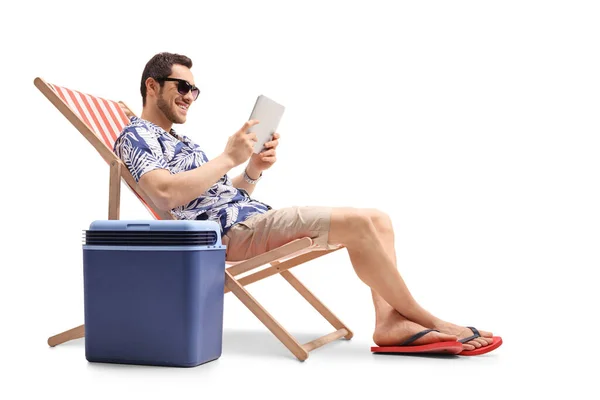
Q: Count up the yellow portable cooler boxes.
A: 0